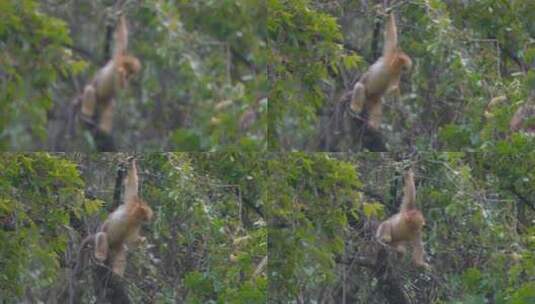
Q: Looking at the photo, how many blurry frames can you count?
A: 1